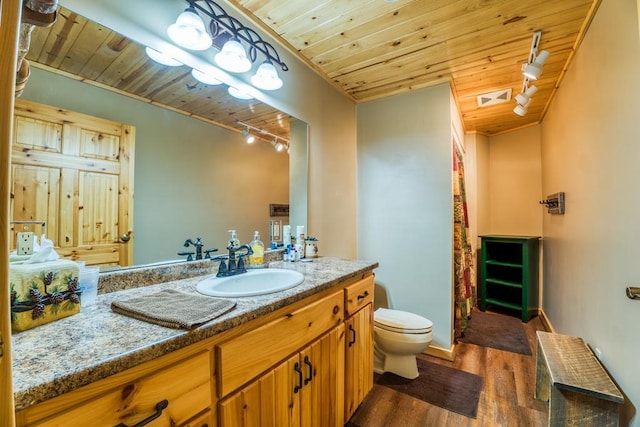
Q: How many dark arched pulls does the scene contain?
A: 5